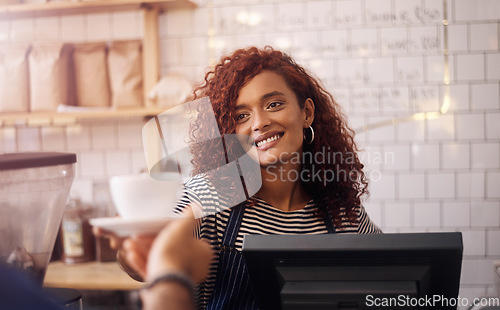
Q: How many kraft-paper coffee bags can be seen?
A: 4